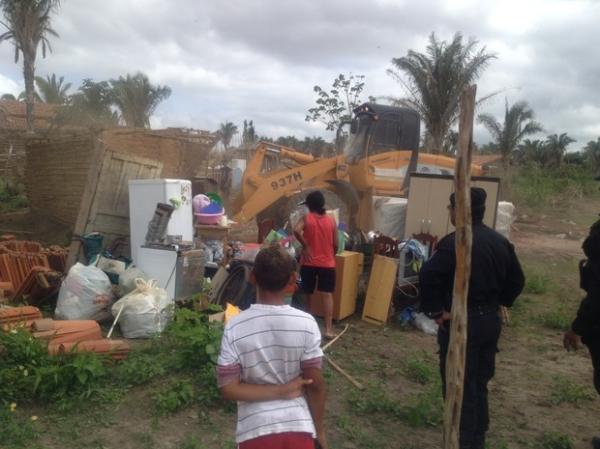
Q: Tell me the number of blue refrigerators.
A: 0